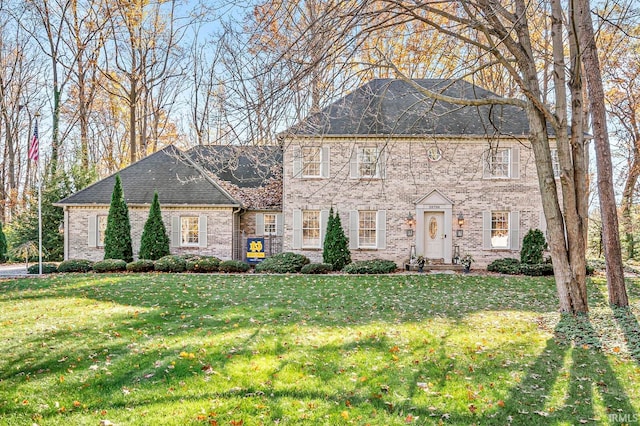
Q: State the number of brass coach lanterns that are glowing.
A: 2